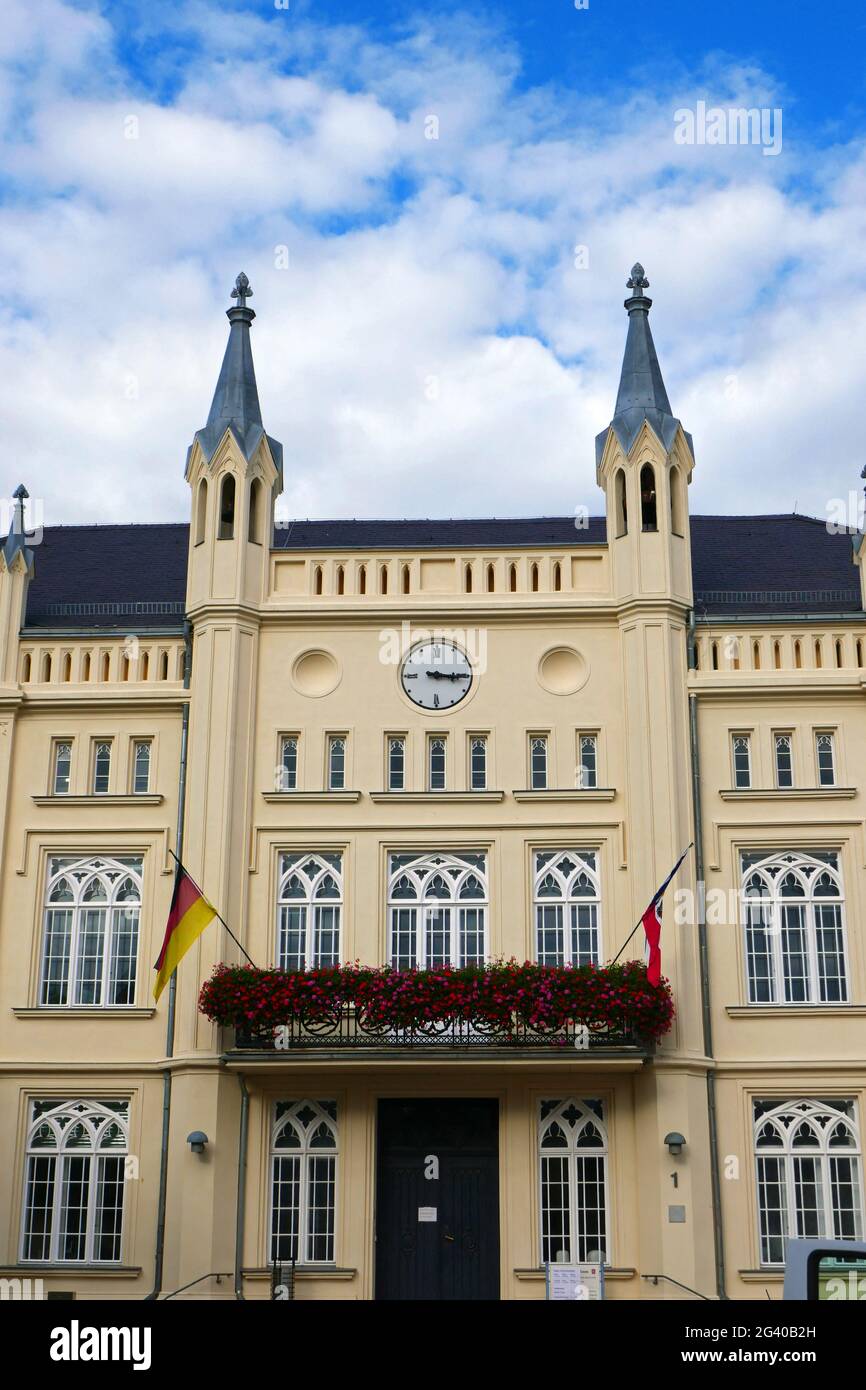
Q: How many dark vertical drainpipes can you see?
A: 3